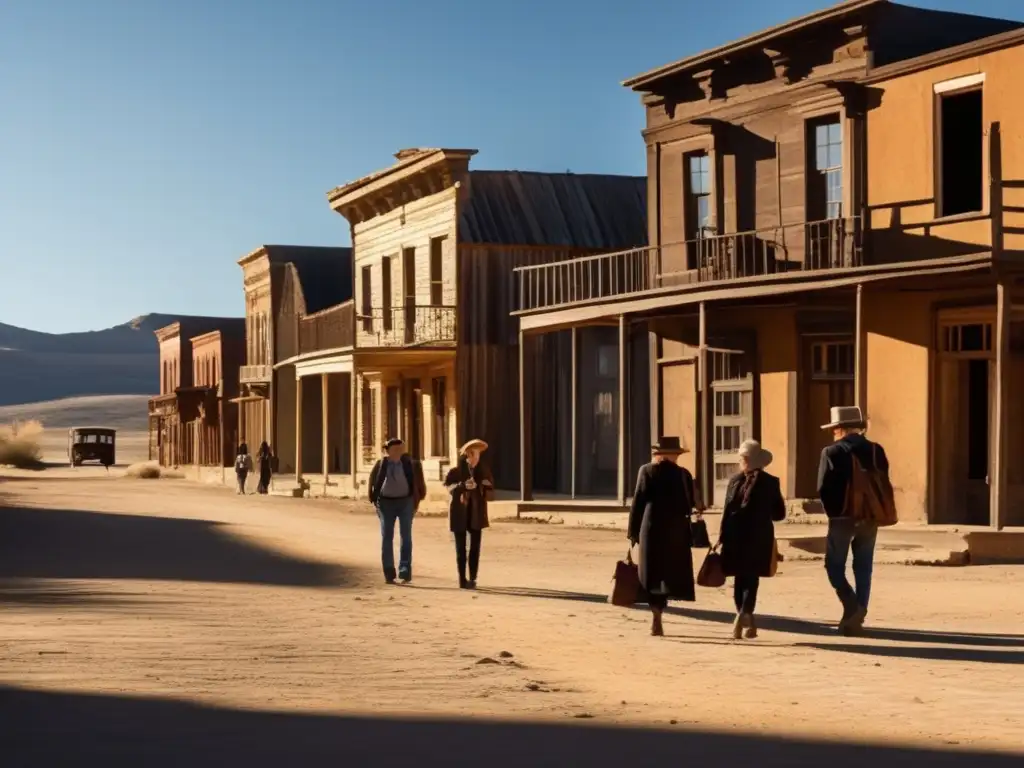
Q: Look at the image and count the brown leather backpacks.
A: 1